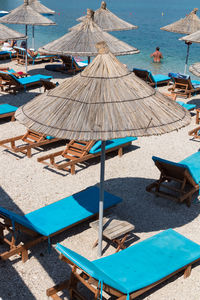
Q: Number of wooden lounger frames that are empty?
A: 2